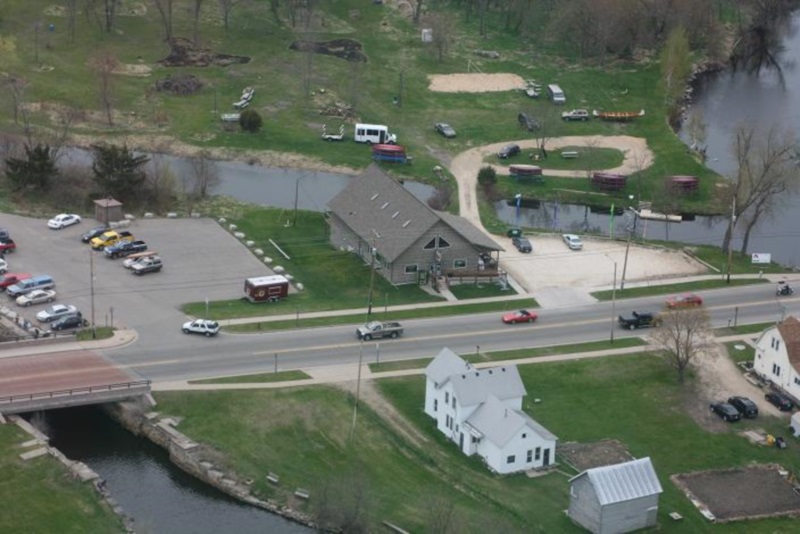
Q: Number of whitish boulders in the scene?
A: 15